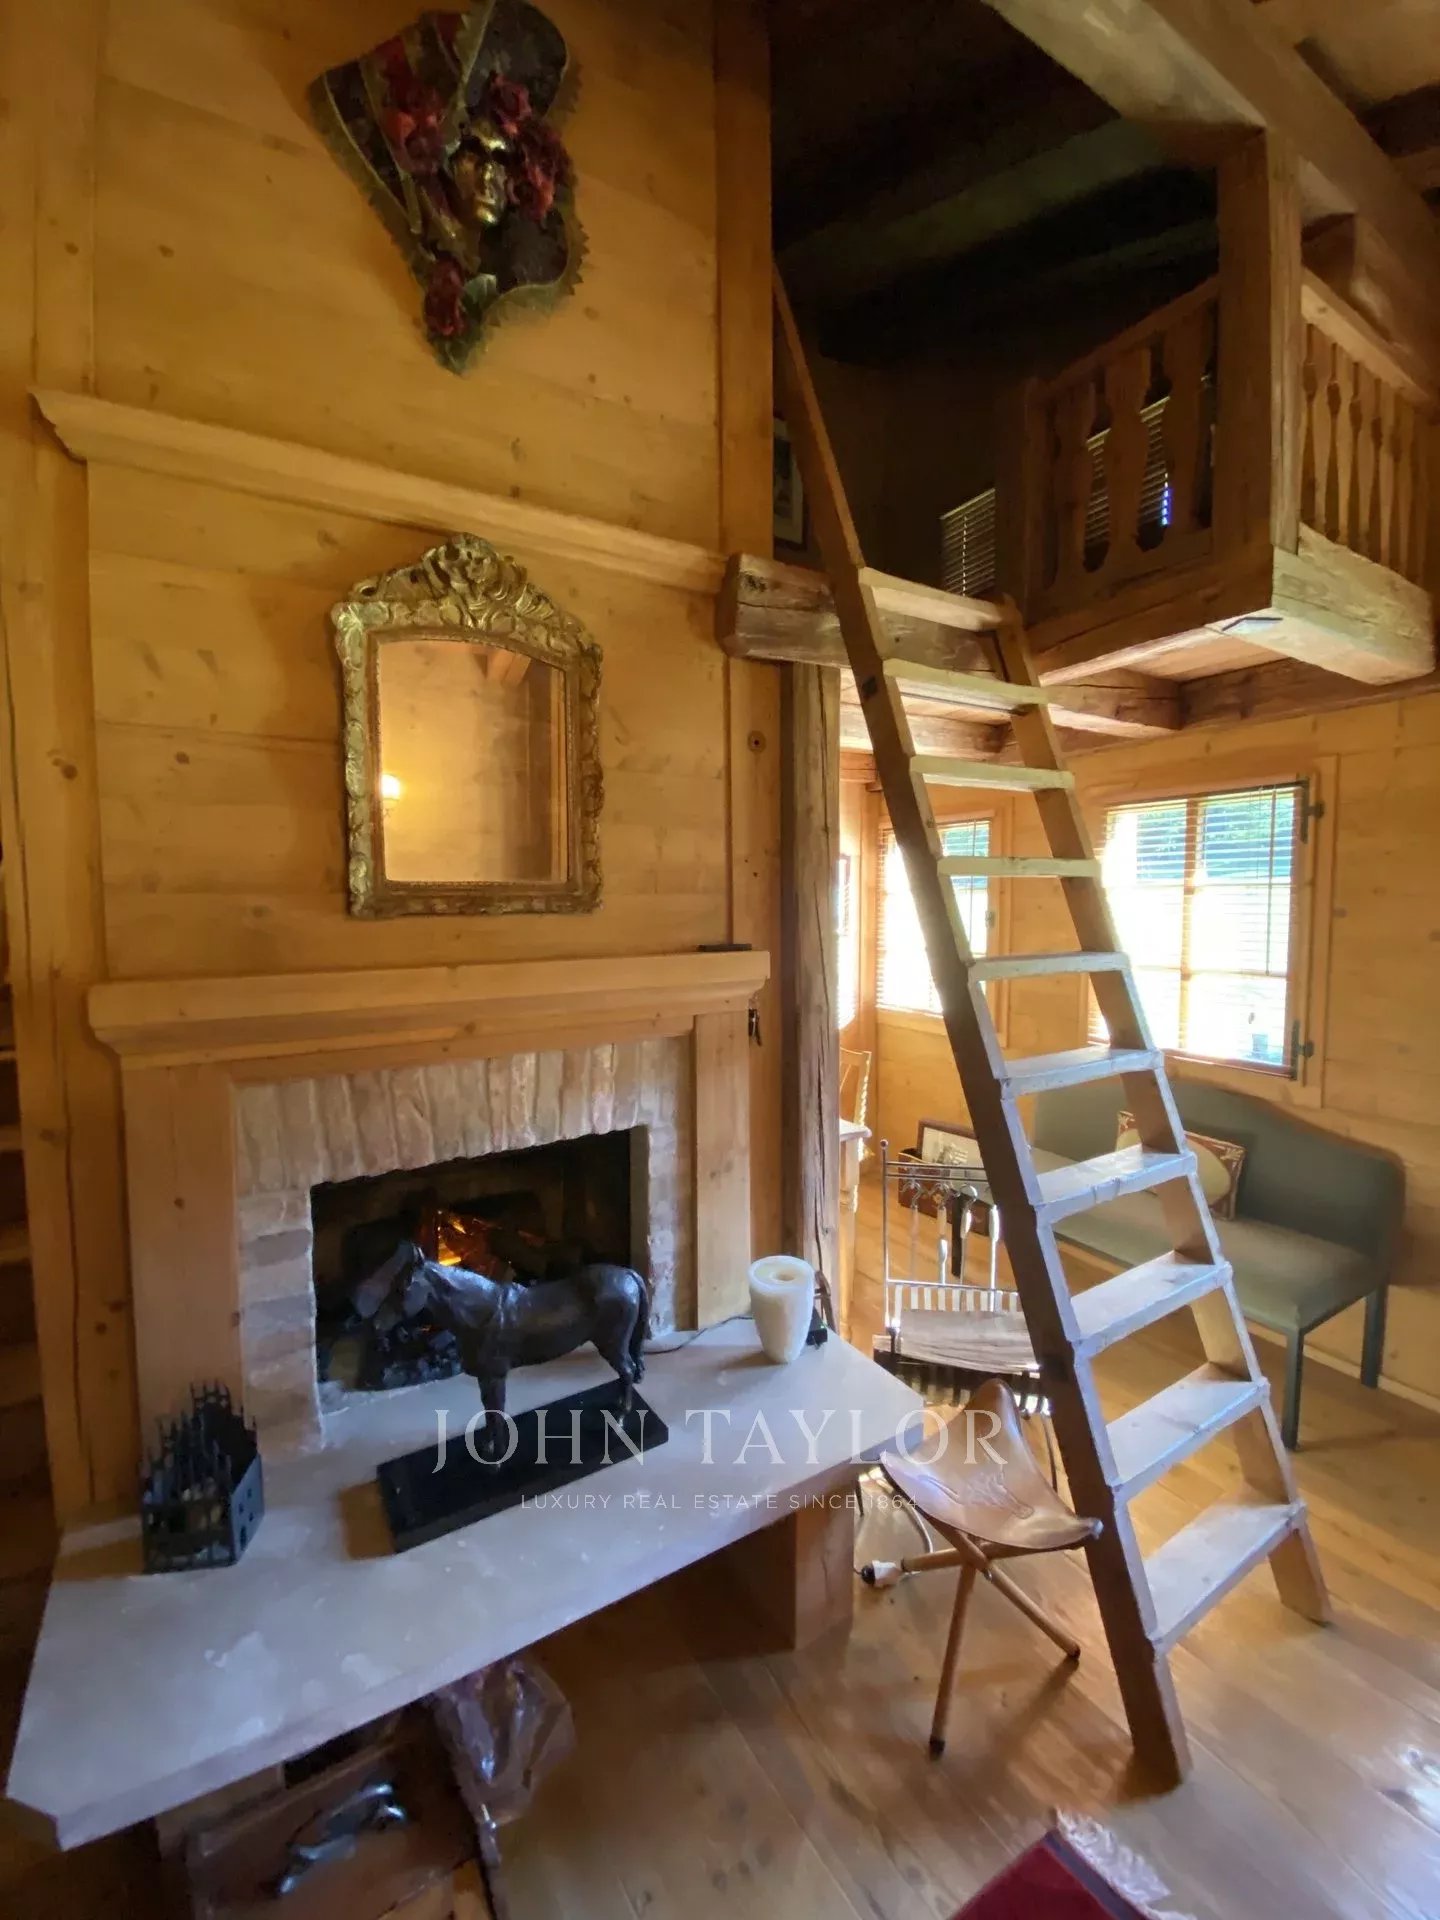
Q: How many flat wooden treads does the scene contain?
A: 10